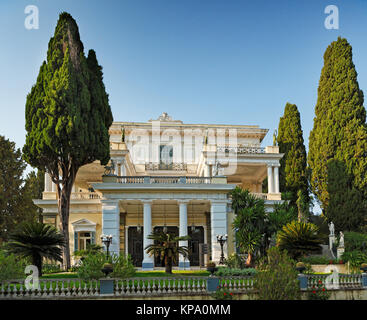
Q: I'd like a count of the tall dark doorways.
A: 3